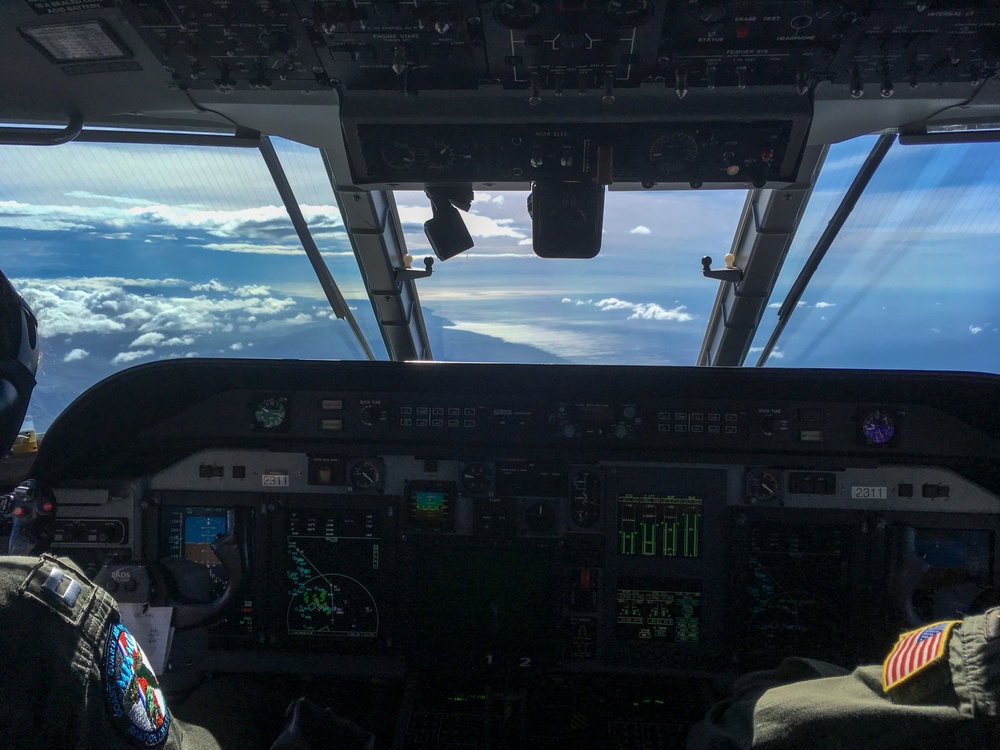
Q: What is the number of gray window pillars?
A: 2